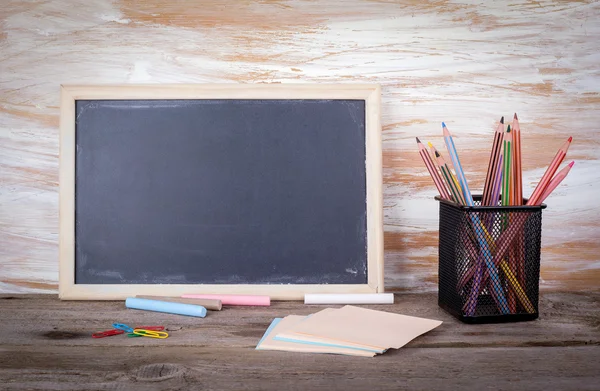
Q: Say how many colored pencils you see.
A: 11